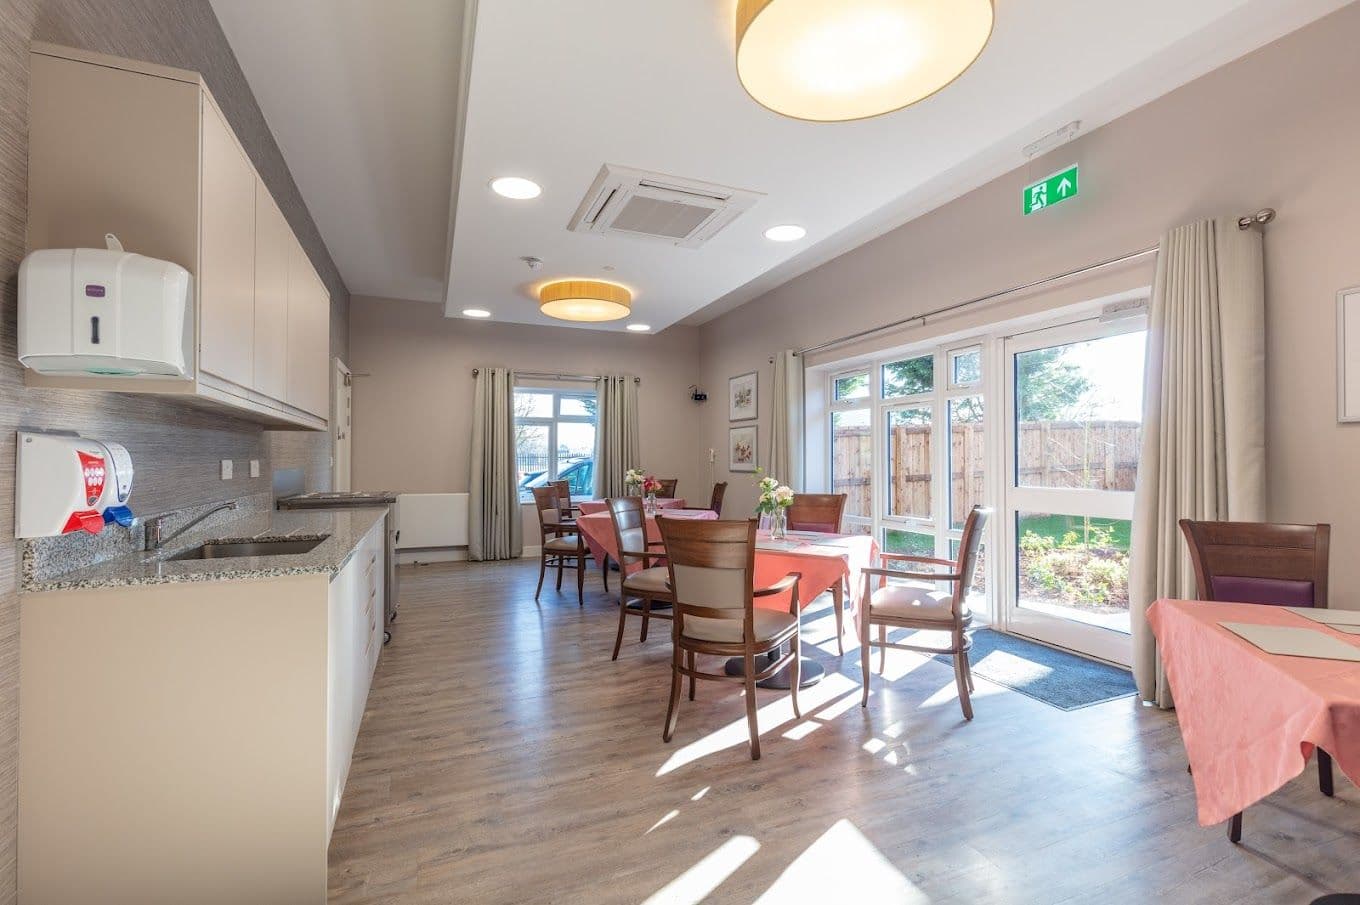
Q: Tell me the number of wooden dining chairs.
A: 9